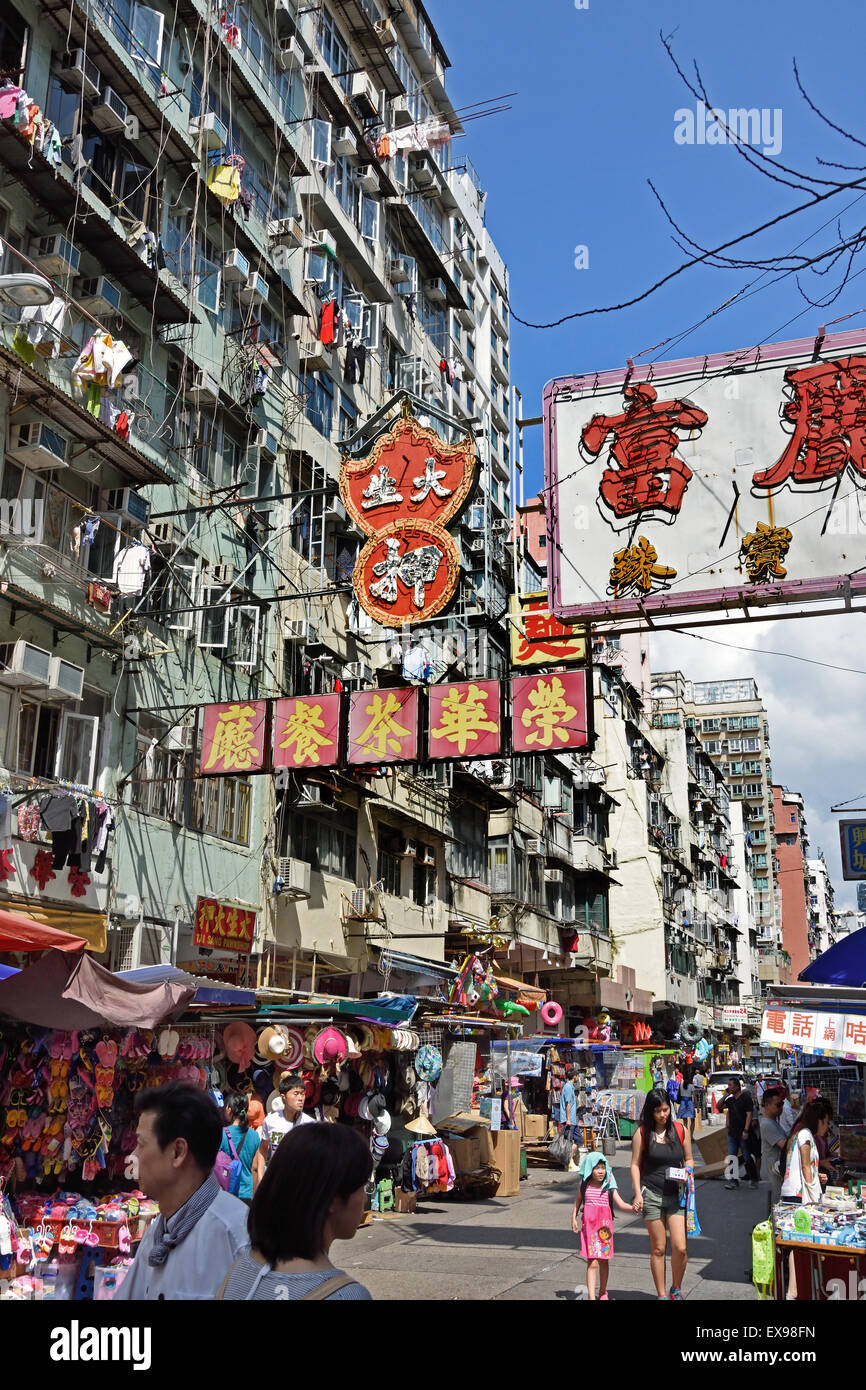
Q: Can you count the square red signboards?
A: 5